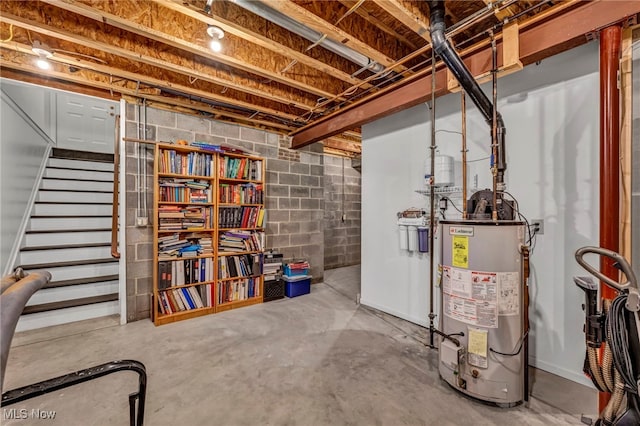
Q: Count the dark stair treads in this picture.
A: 11